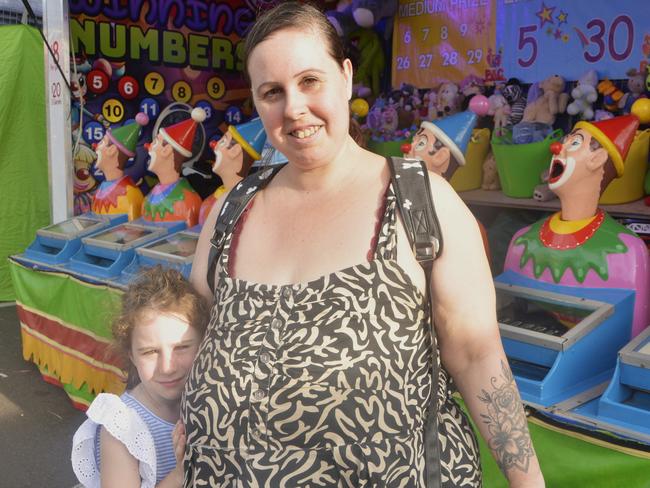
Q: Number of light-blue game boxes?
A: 5